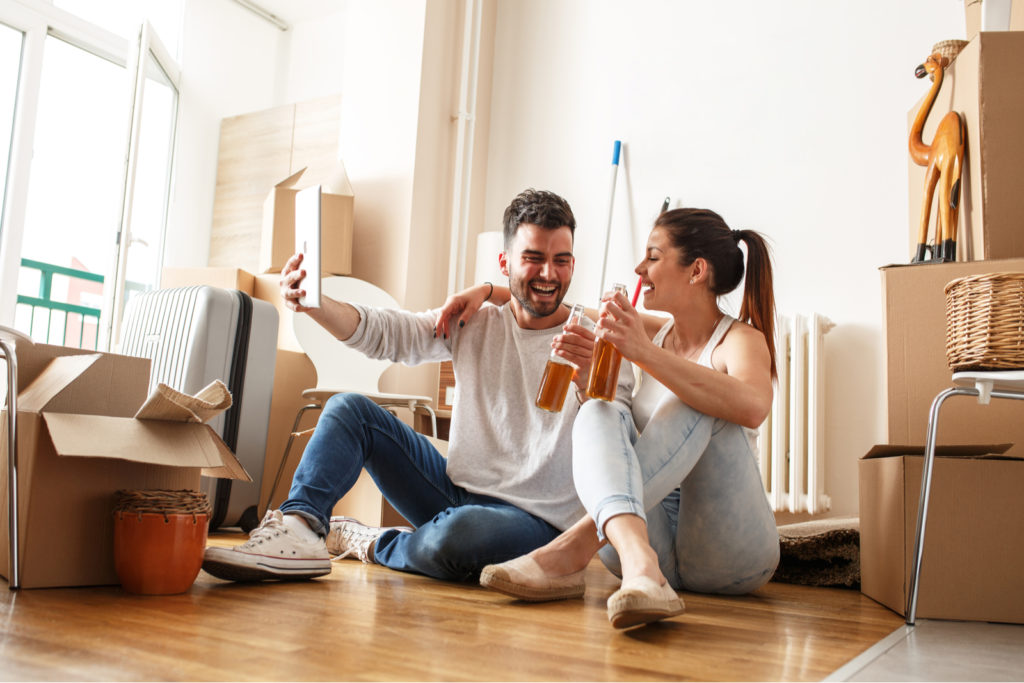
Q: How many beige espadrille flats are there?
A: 2